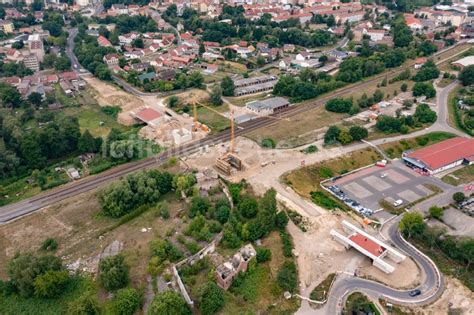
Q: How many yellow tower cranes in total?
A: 2